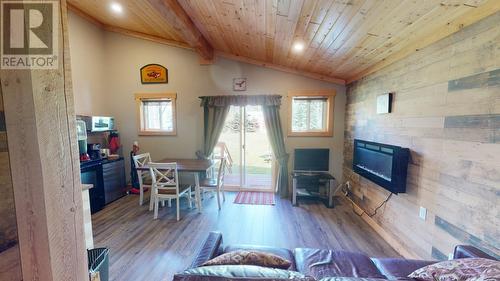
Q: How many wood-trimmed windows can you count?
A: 2